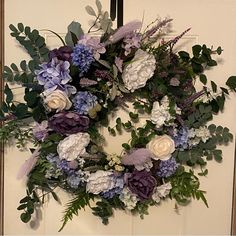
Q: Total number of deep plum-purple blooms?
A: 3